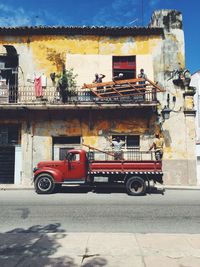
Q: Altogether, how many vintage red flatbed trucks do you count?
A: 1